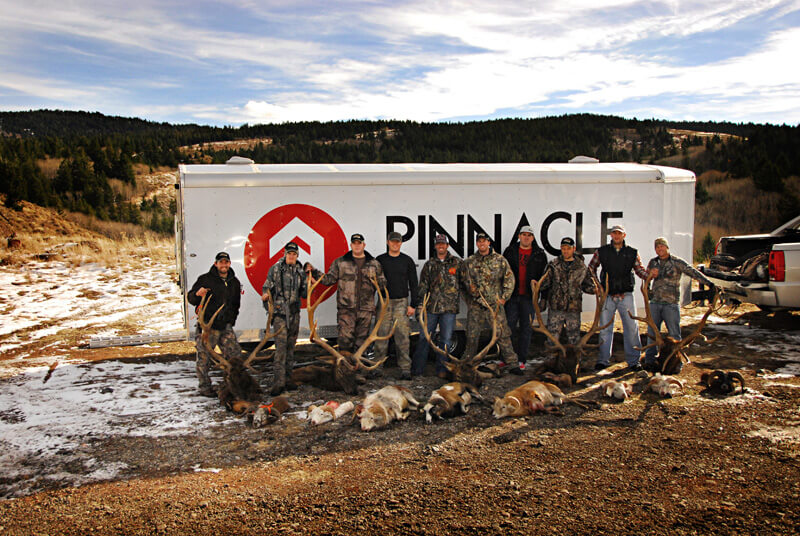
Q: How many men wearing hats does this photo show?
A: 10